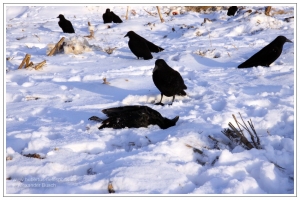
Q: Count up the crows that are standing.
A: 6